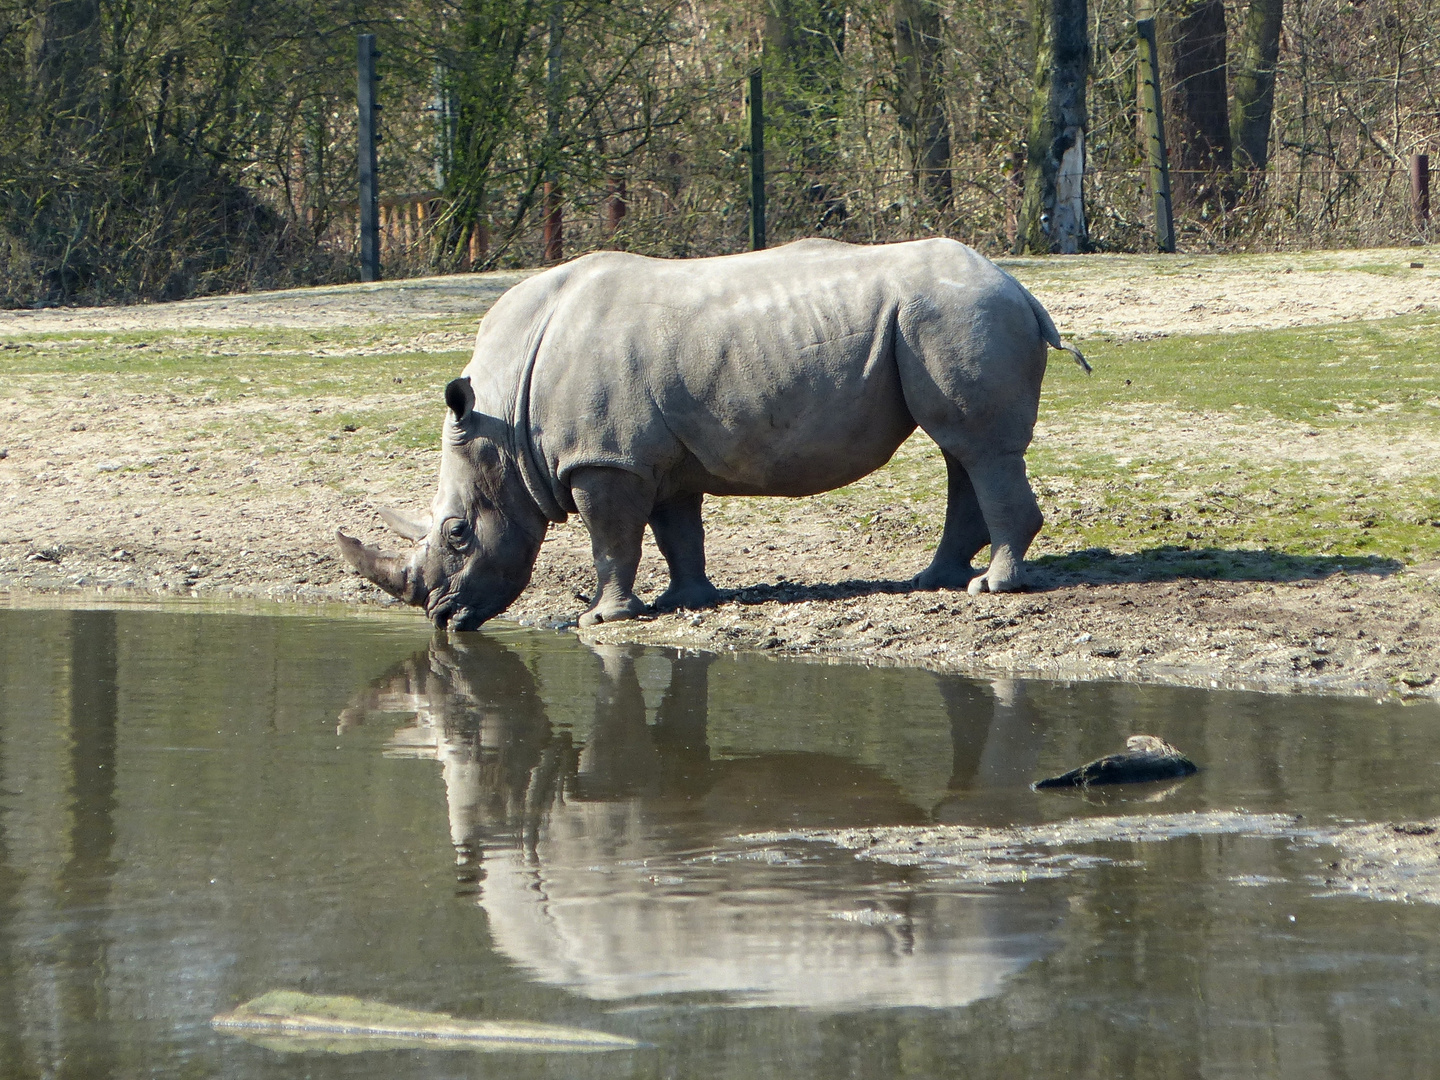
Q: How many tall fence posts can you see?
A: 3